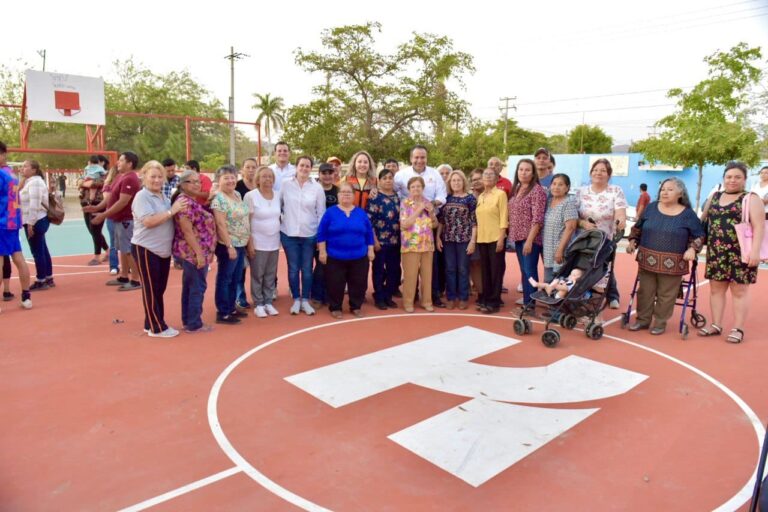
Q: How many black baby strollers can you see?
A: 1